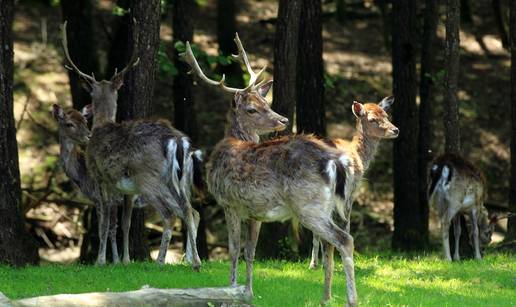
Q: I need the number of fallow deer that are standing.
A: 5